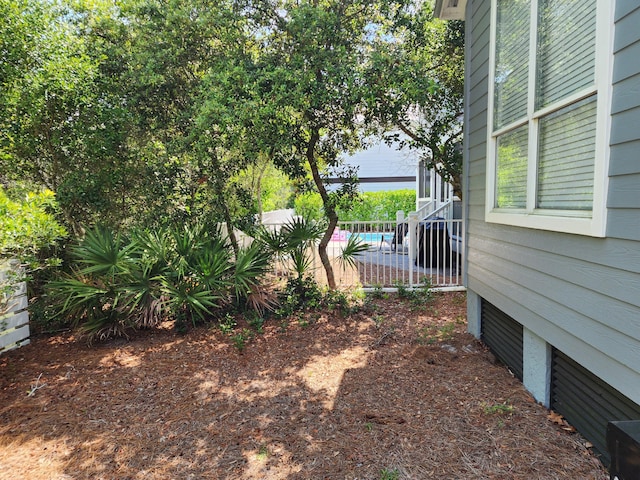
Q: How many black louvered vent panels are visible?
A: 2